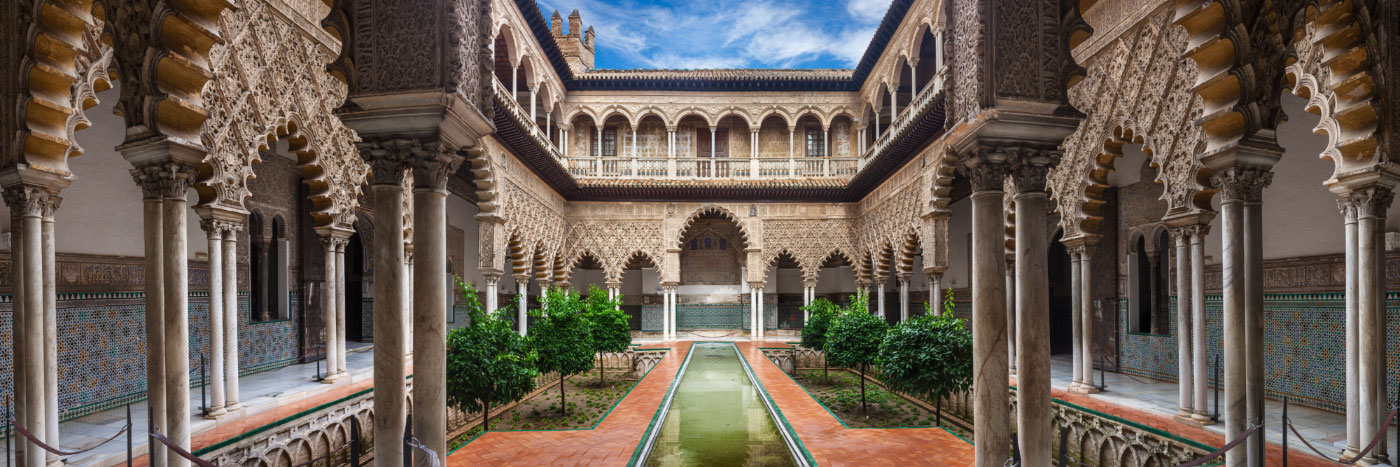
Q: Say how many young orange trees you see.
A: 6